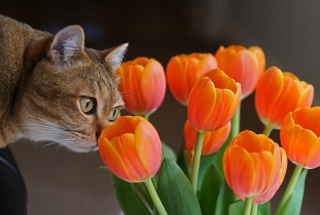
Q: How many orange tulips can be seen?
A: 9